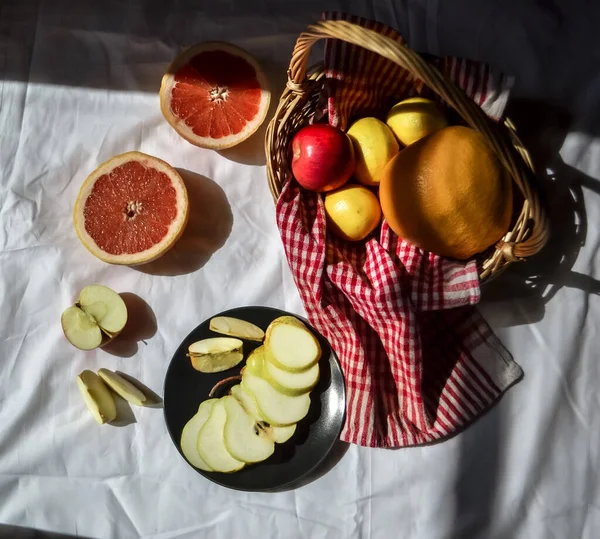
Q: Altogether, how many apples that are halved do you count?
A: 1